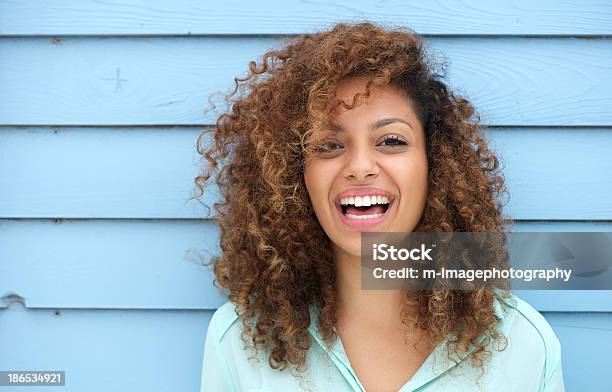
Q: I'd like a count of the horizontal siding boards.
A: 5